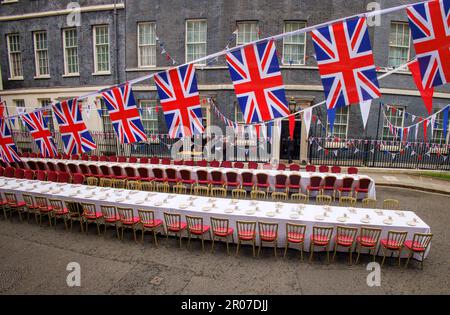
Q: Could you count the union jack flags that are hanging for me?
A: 8